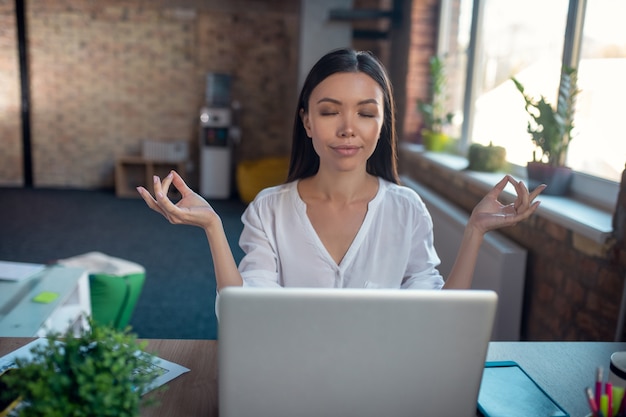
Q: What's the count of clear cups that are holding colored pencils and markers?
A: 1